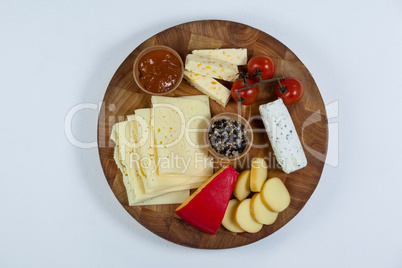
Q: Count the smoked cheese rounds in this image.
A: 6